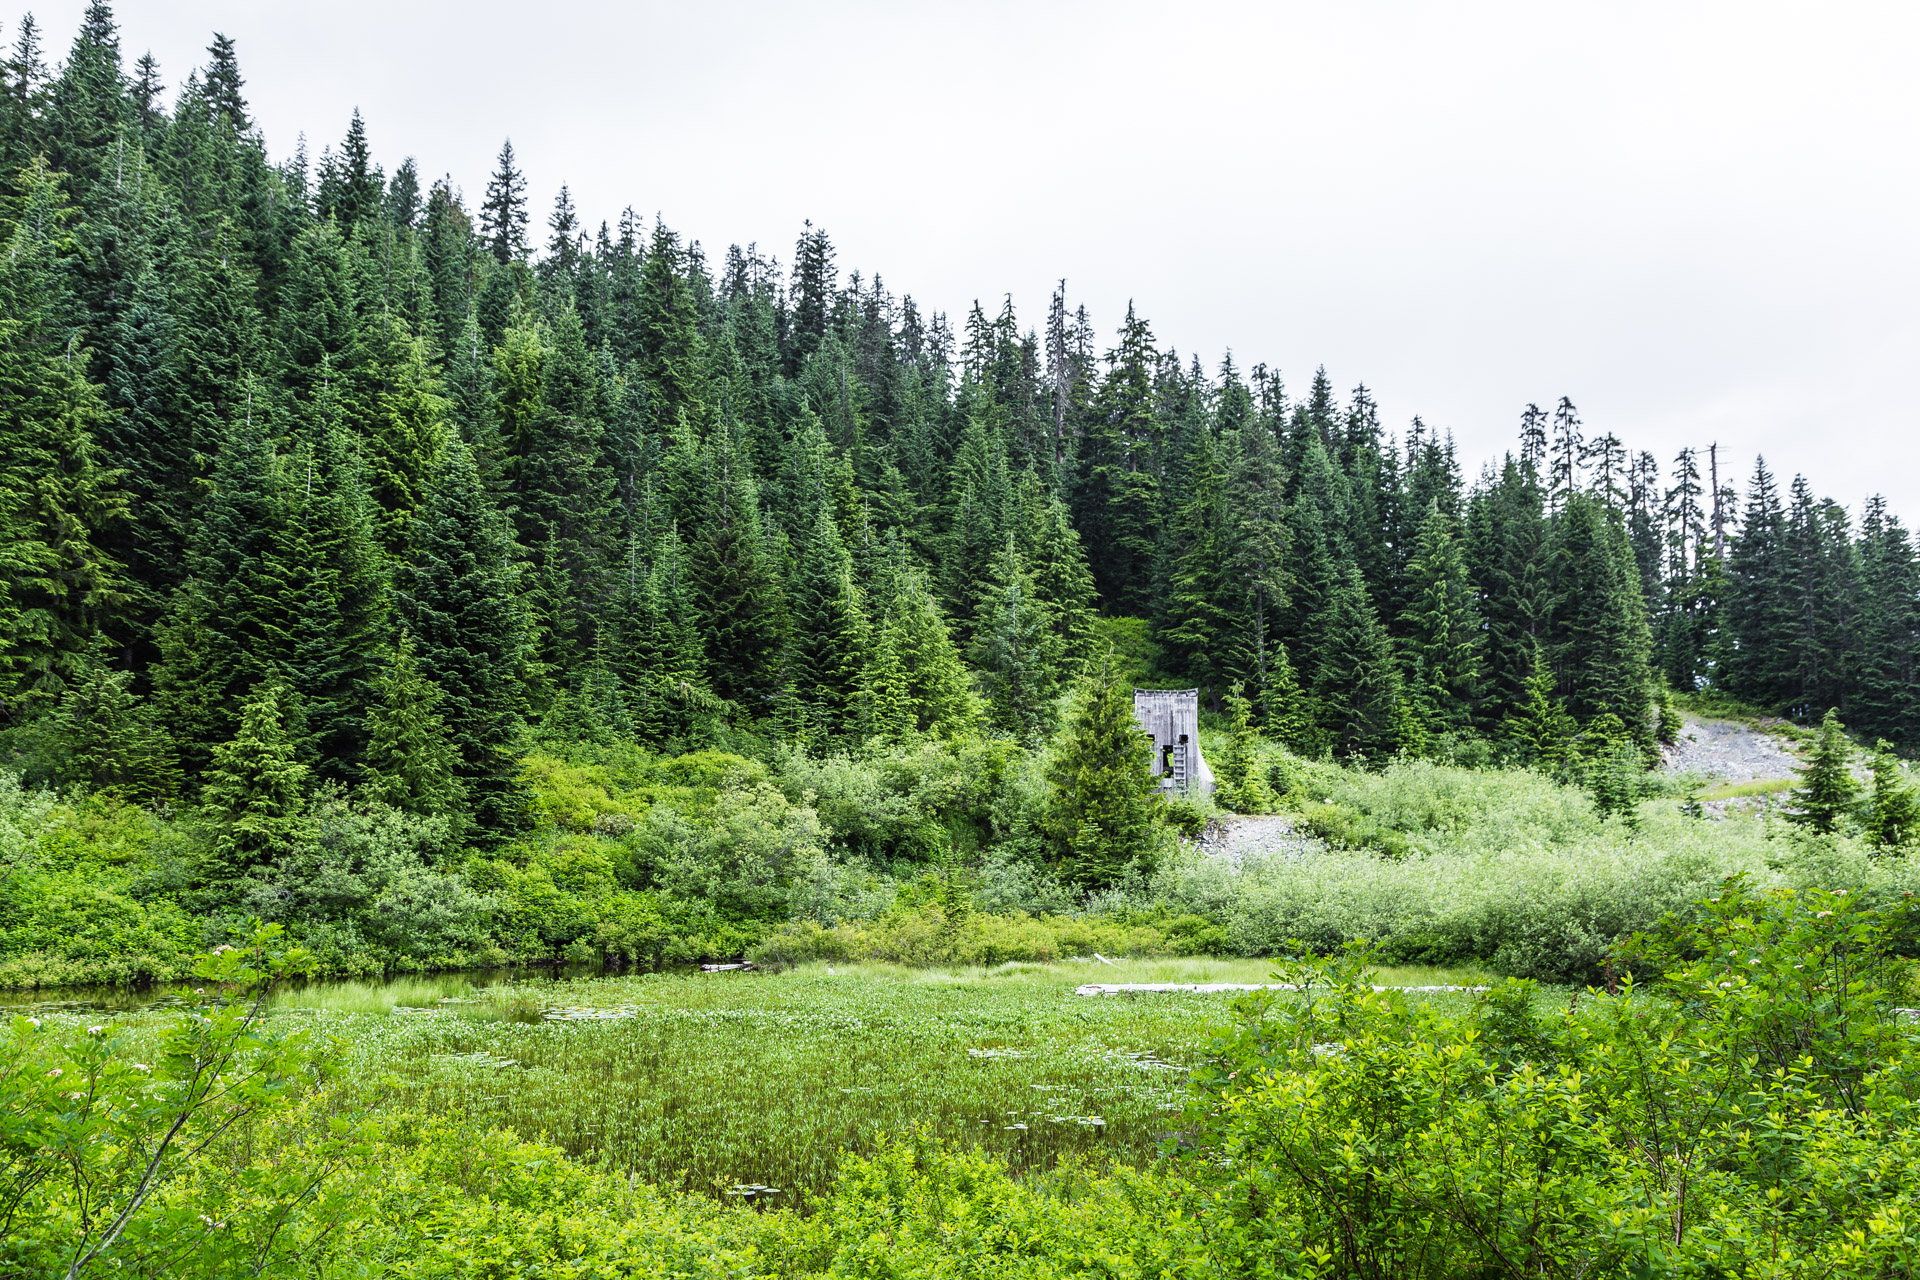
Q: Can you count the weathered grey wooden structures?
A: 1